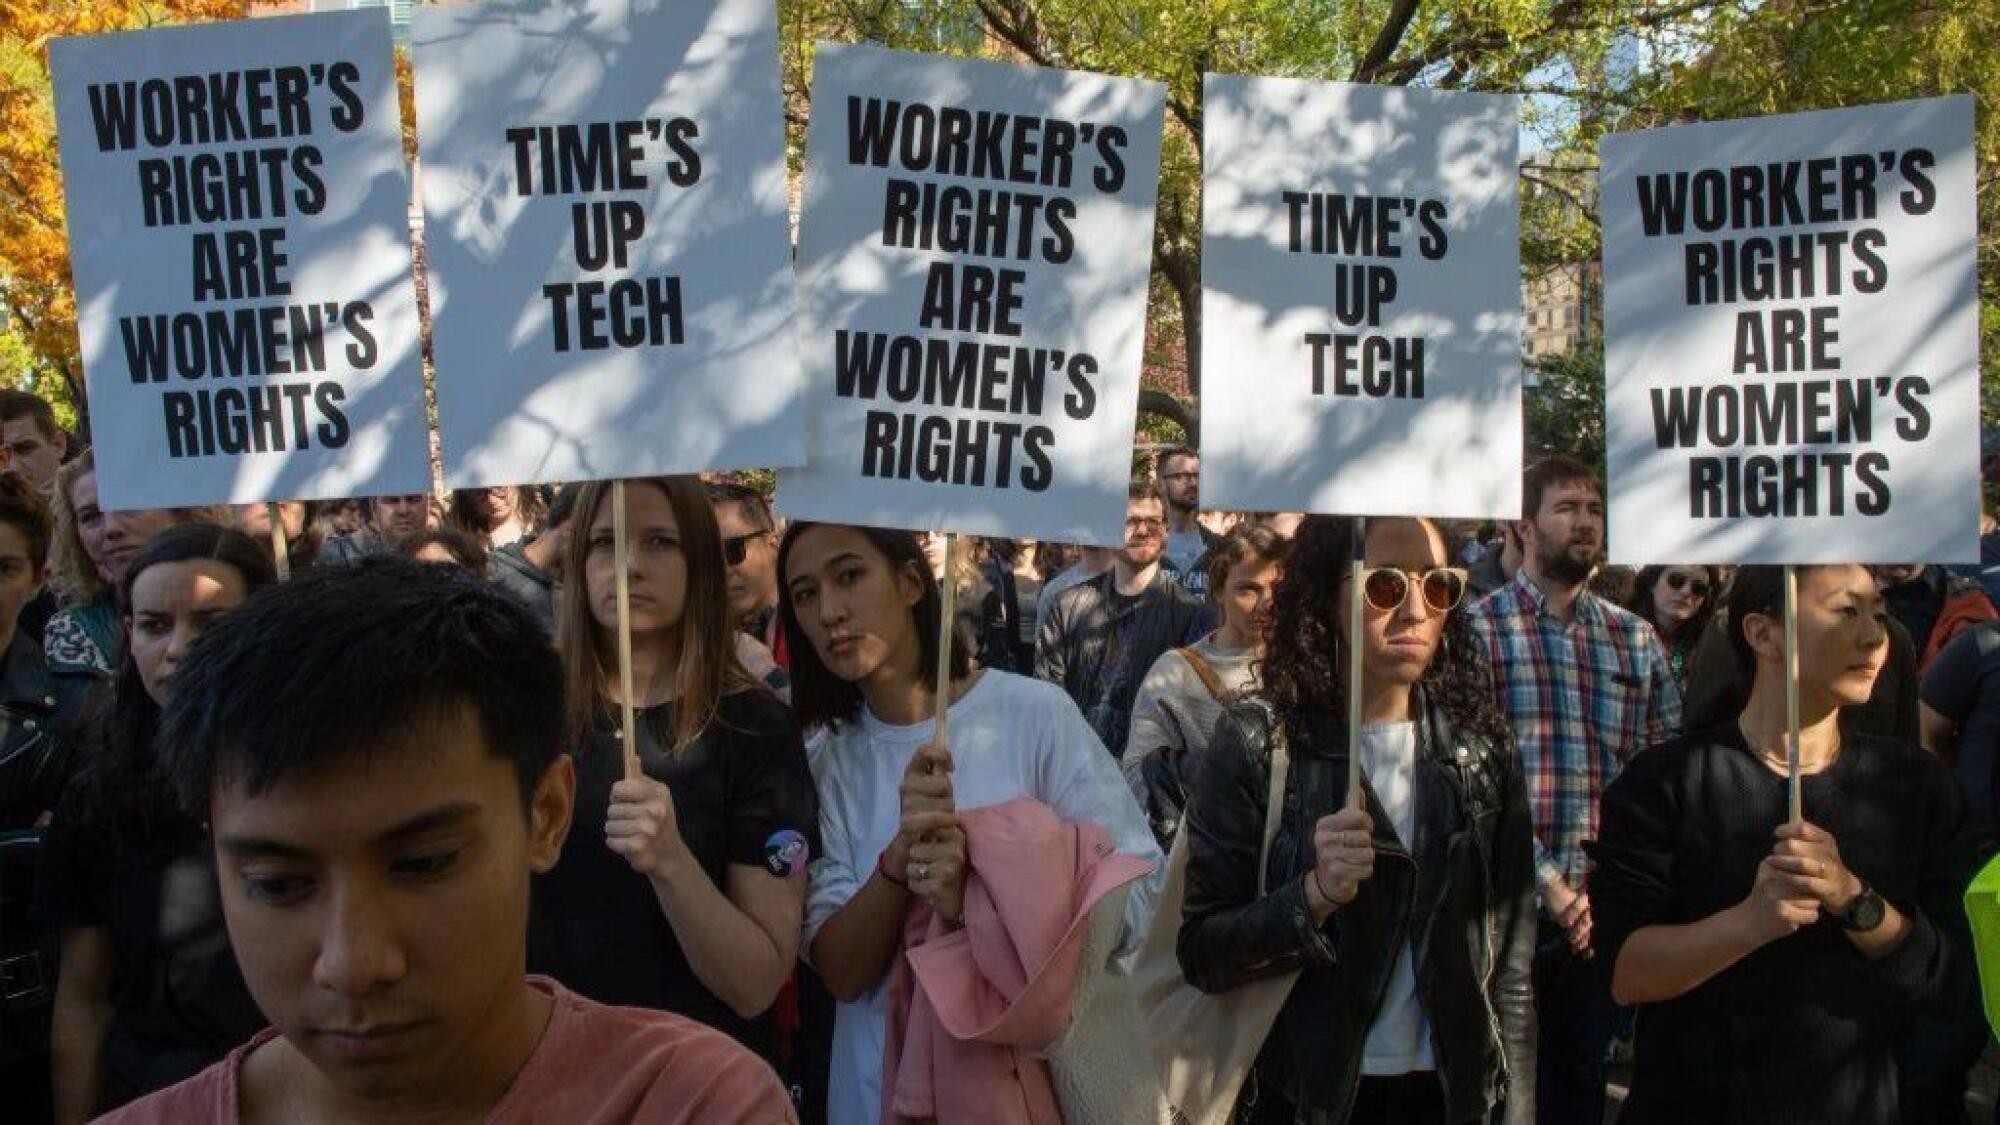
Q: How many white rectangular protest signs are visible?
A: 5